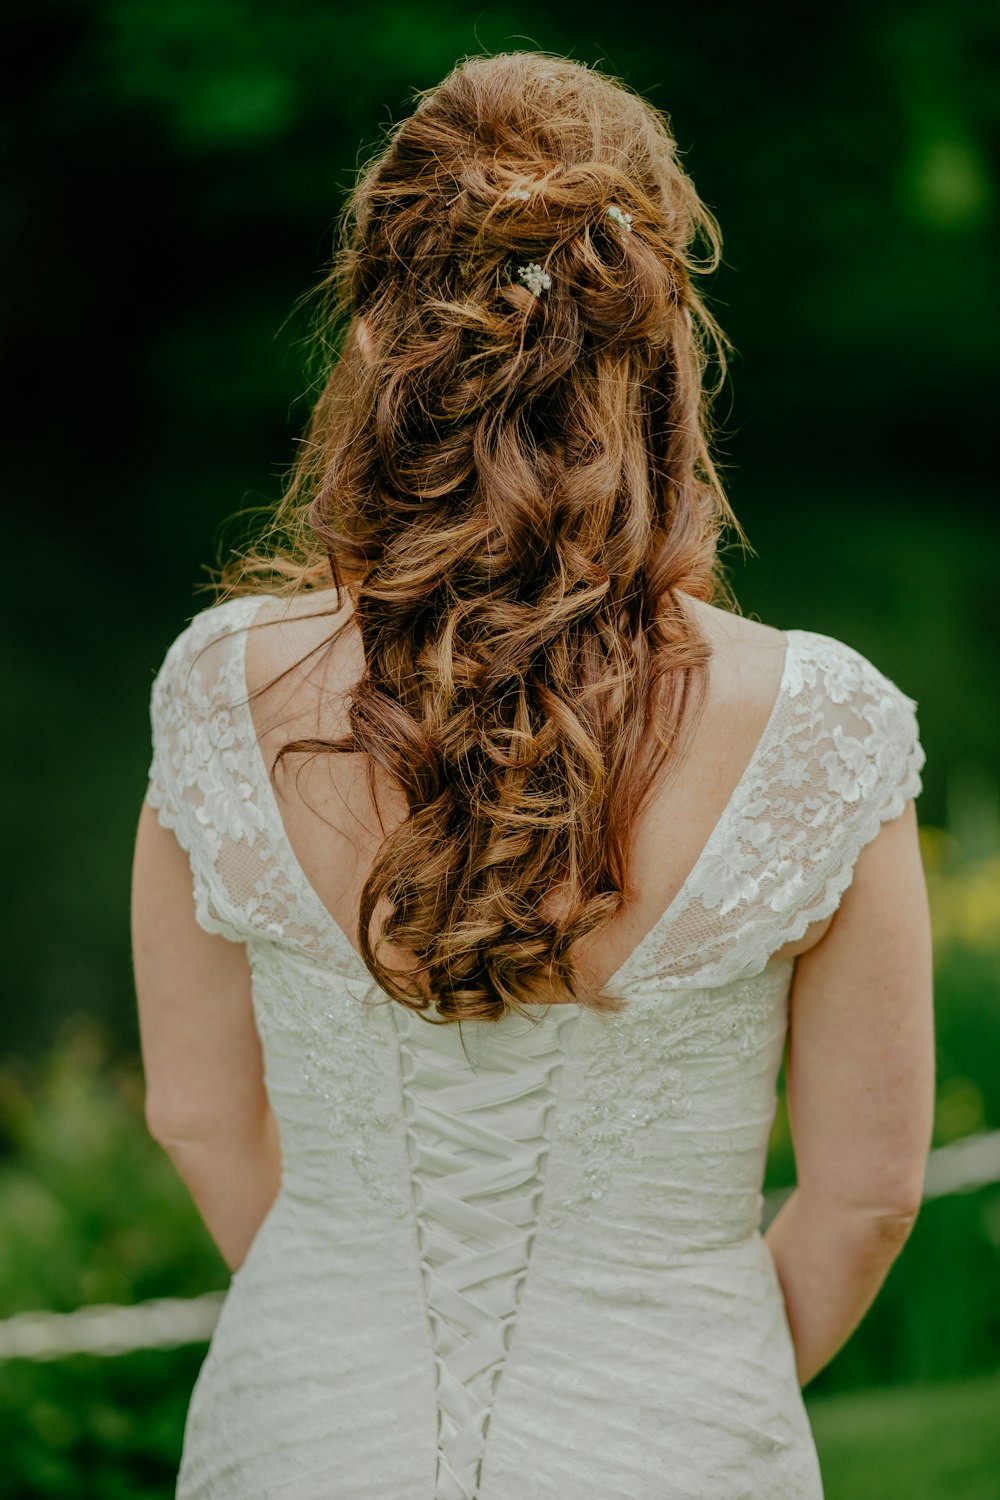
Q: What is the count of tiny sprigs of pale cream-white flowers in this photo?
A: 3